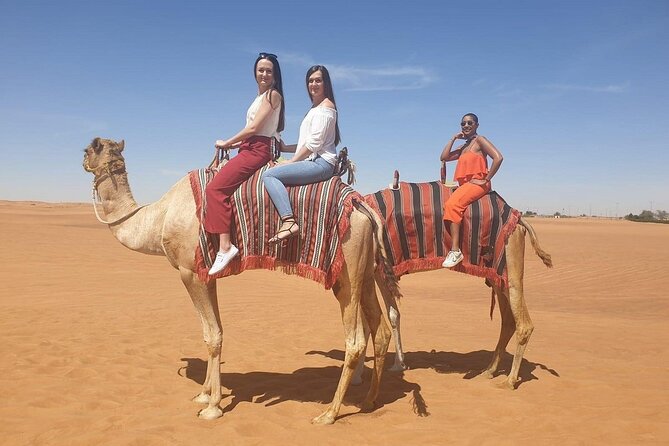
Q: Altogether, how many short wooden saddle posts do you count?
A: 2